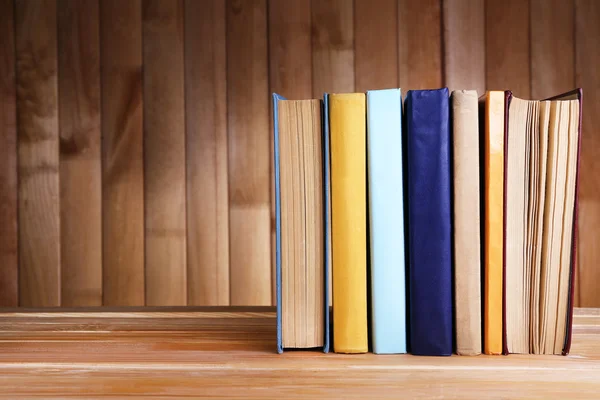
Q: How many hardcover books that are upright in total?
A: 7